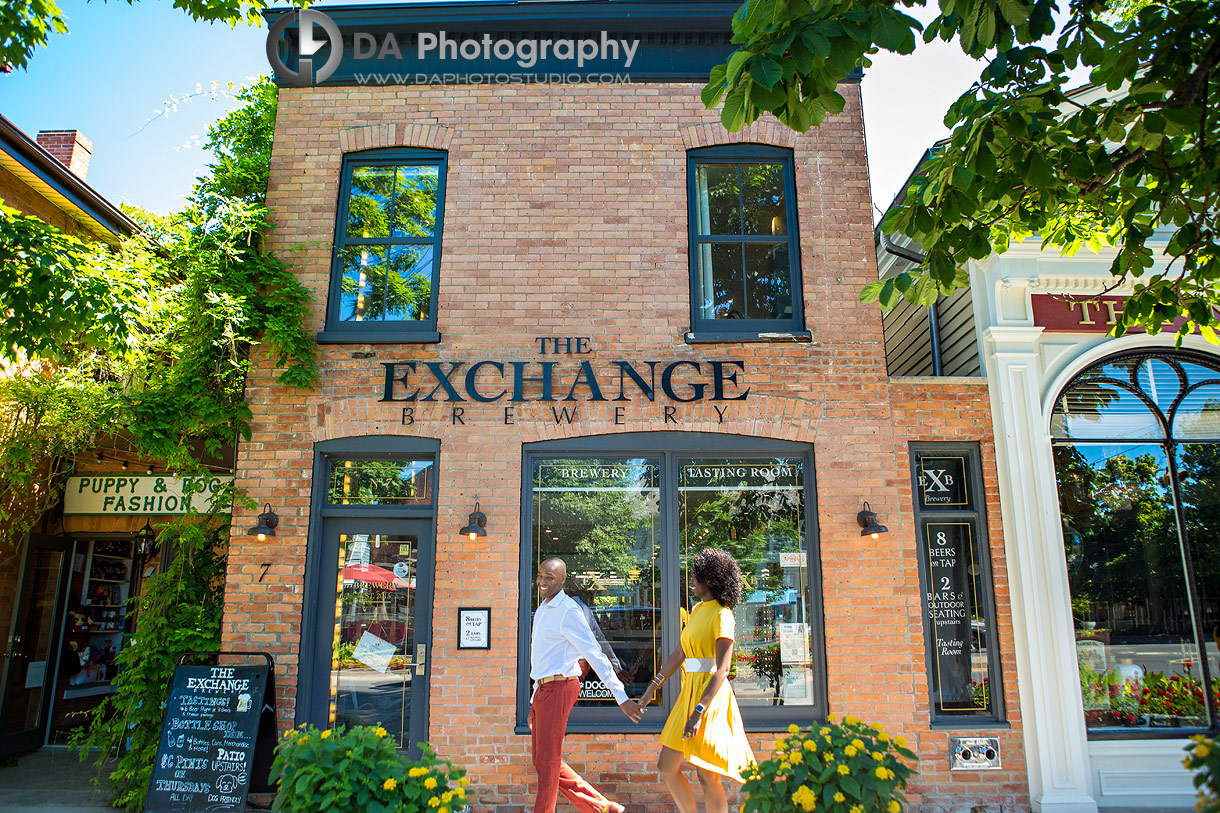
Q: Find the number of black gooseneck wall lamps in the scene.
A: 3